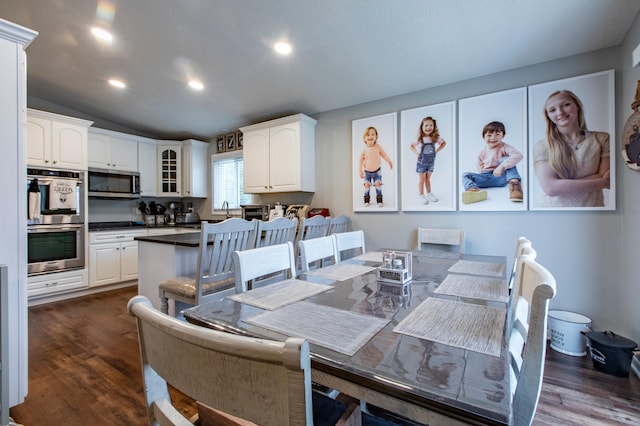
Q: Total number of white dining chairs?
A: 8